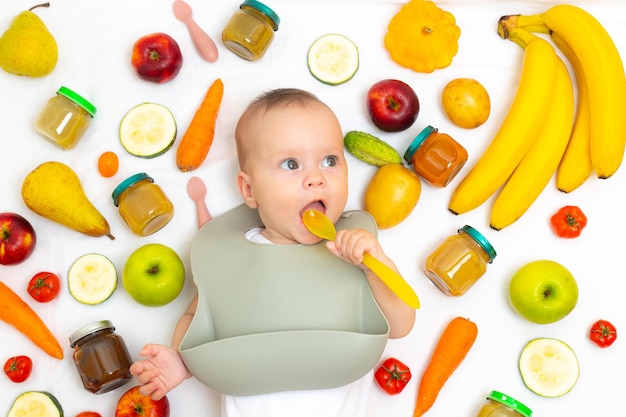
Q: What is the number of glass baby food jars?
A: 7